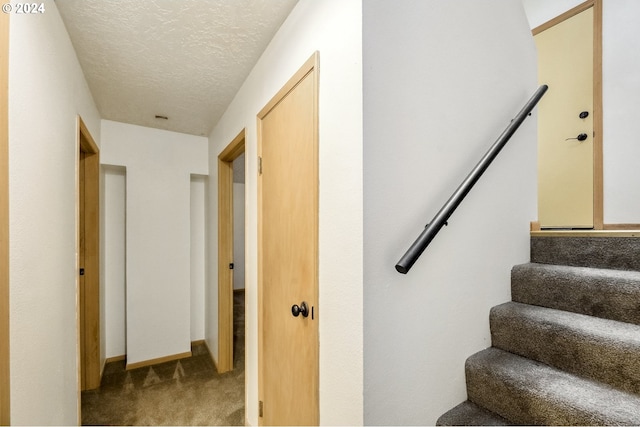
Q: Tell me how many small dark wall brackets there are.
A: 2